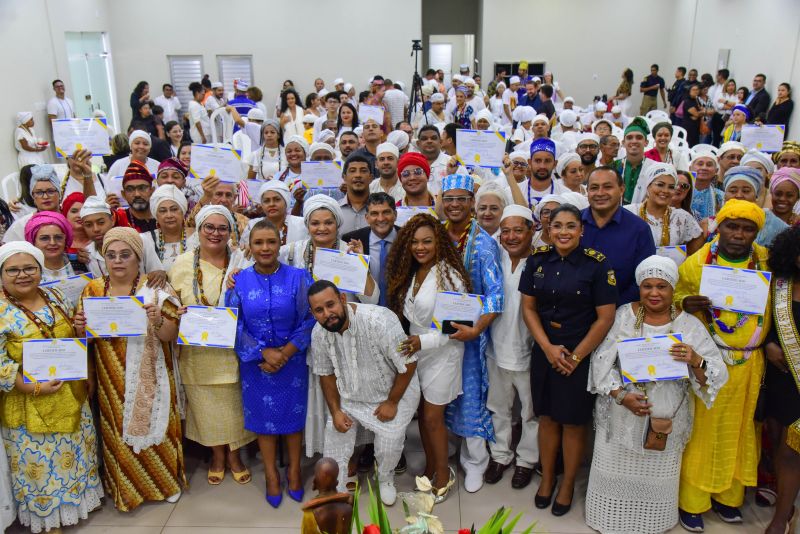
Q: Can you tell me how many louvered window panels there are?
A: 2